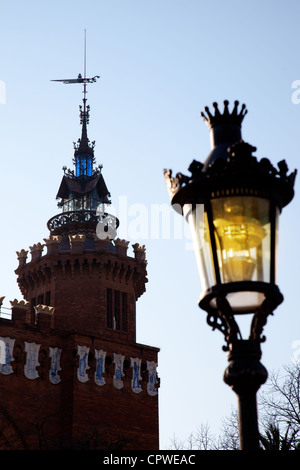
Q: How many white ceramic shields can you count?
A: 8